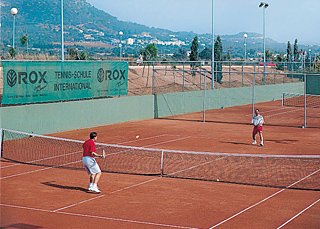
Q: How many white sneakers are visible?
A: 4